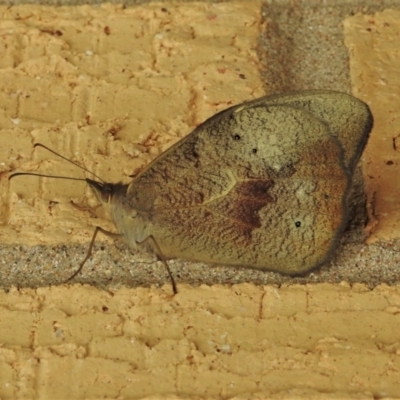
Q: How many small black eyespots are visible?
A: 3